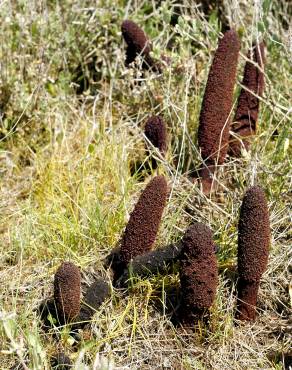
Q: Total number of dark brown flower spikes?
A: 8